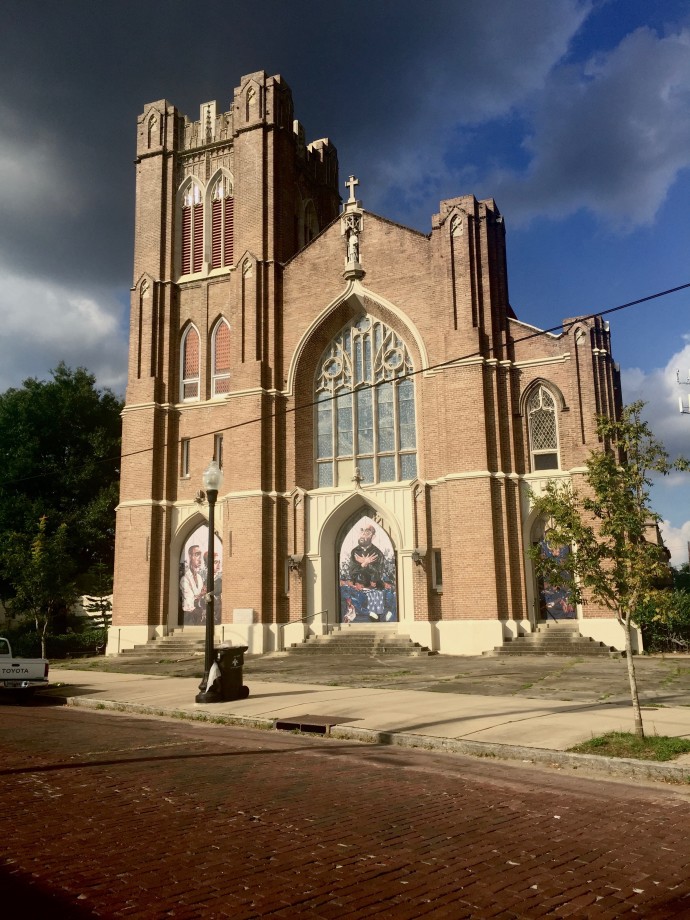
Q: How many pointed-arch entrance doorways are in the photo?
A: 3